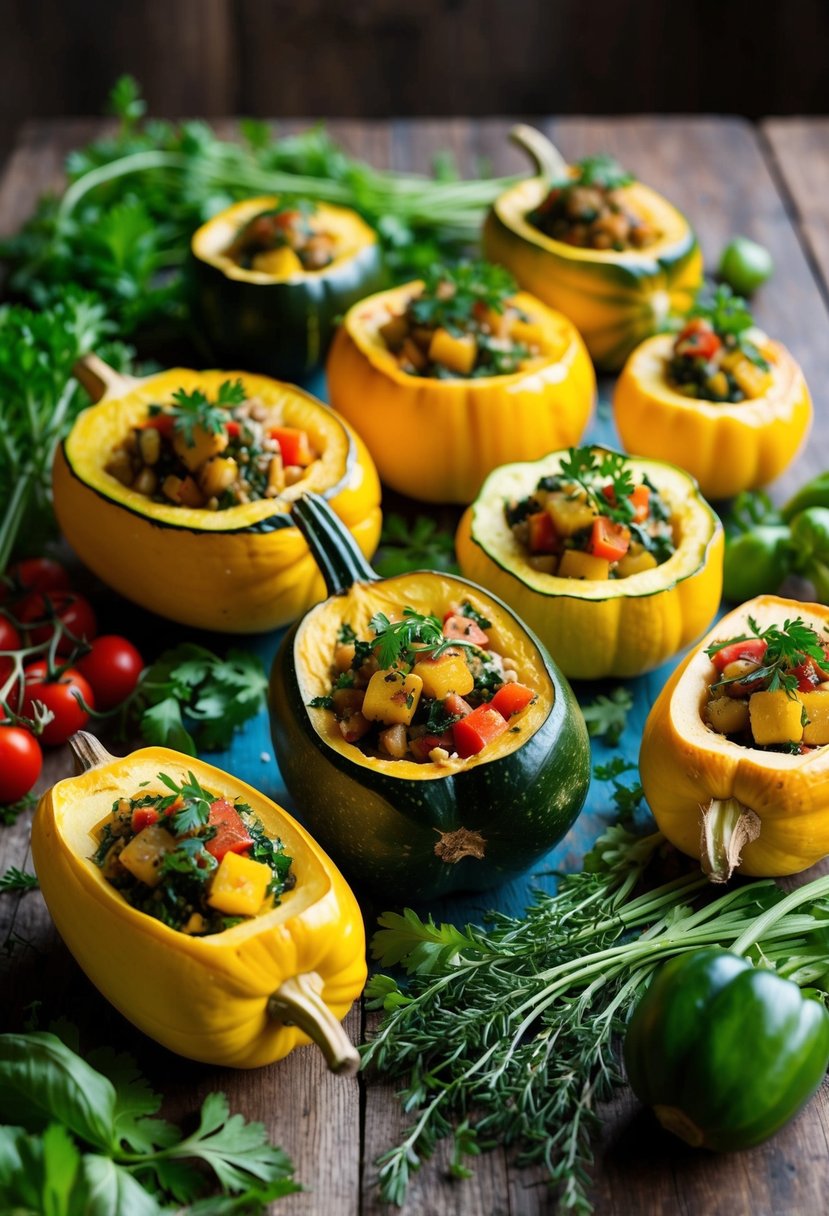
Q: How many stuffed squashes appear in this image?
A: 9